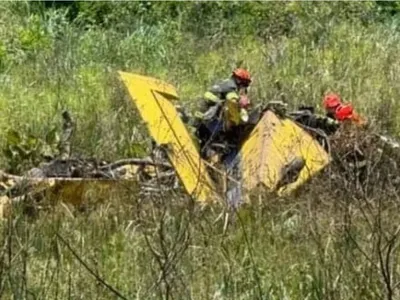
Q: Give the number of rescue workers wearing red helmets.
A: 3